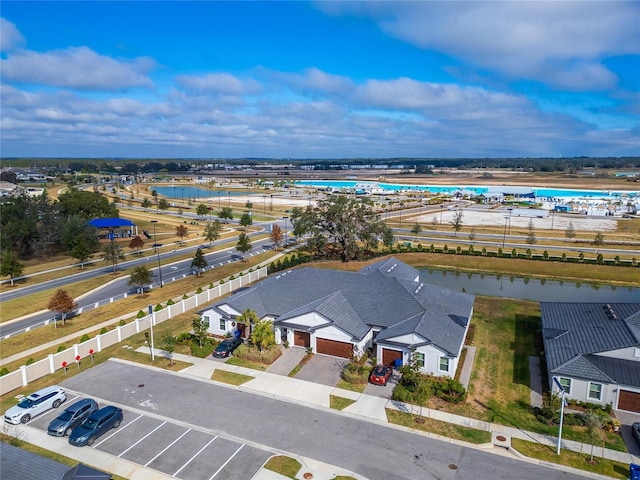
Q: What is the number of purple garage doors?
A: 0